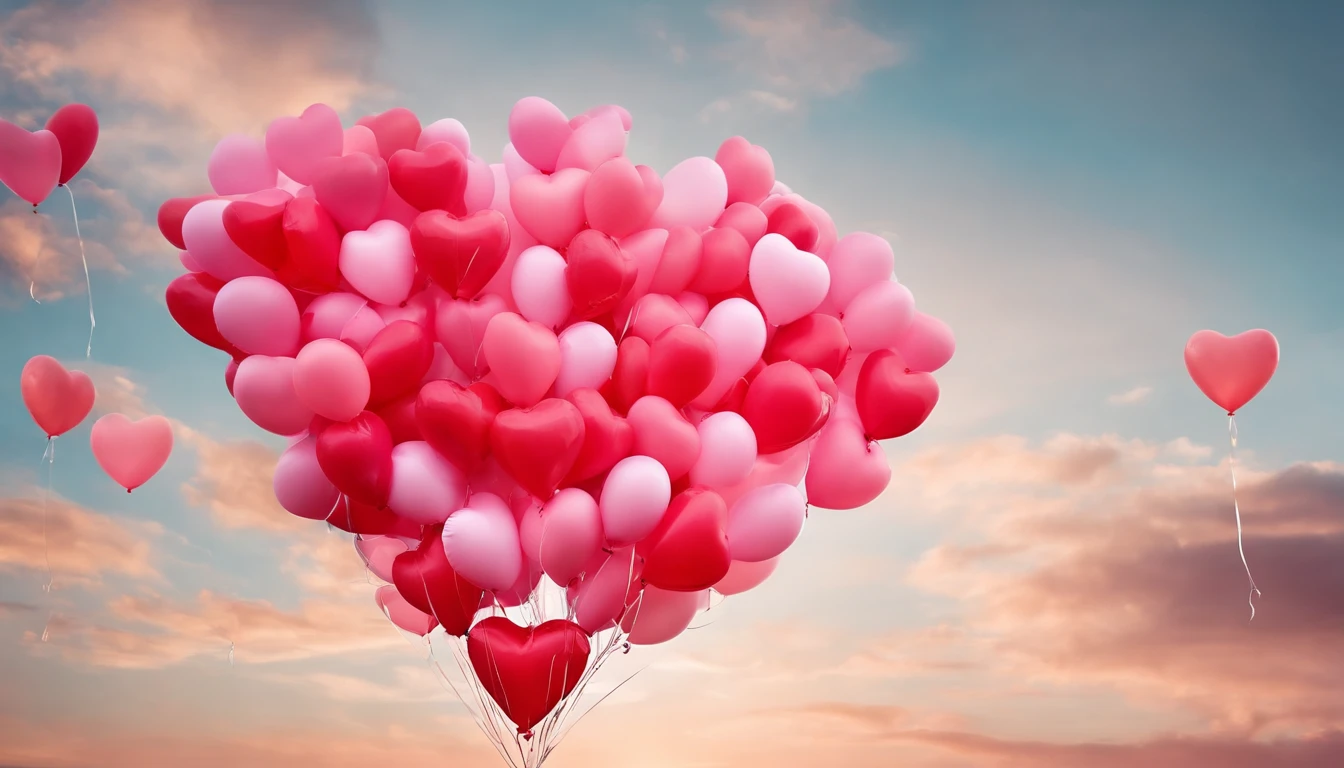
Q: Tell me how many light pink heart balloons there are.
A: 2